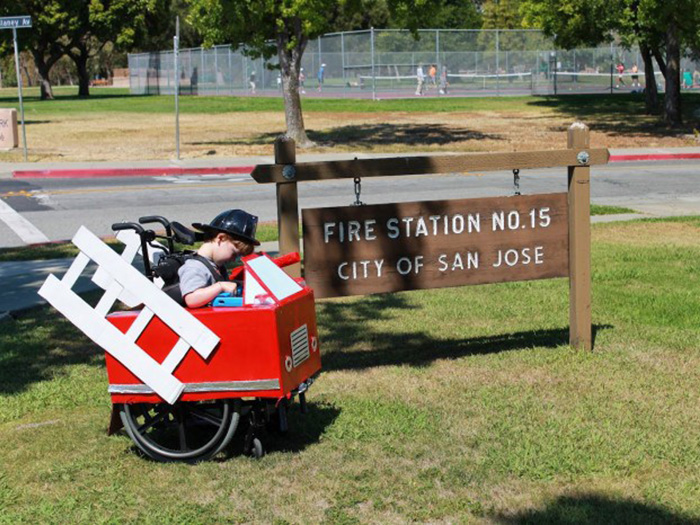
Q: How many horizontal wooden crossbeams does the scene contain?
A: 1